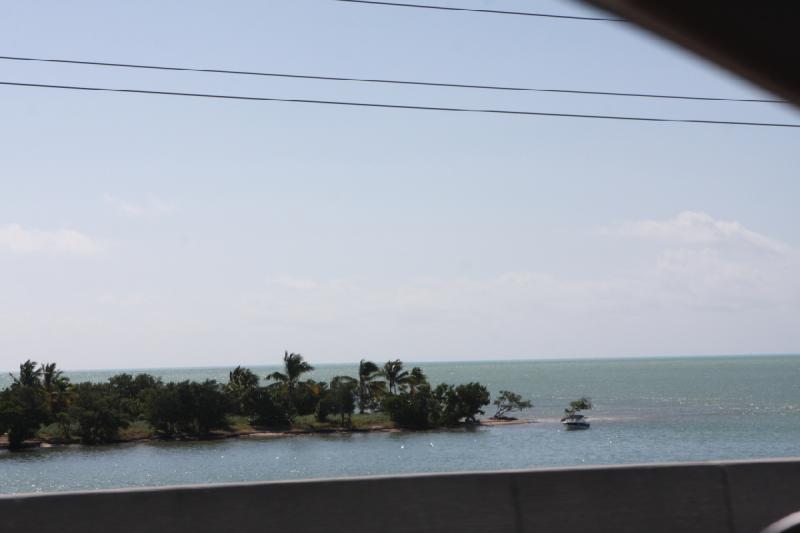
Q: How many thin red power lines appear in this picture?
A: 0